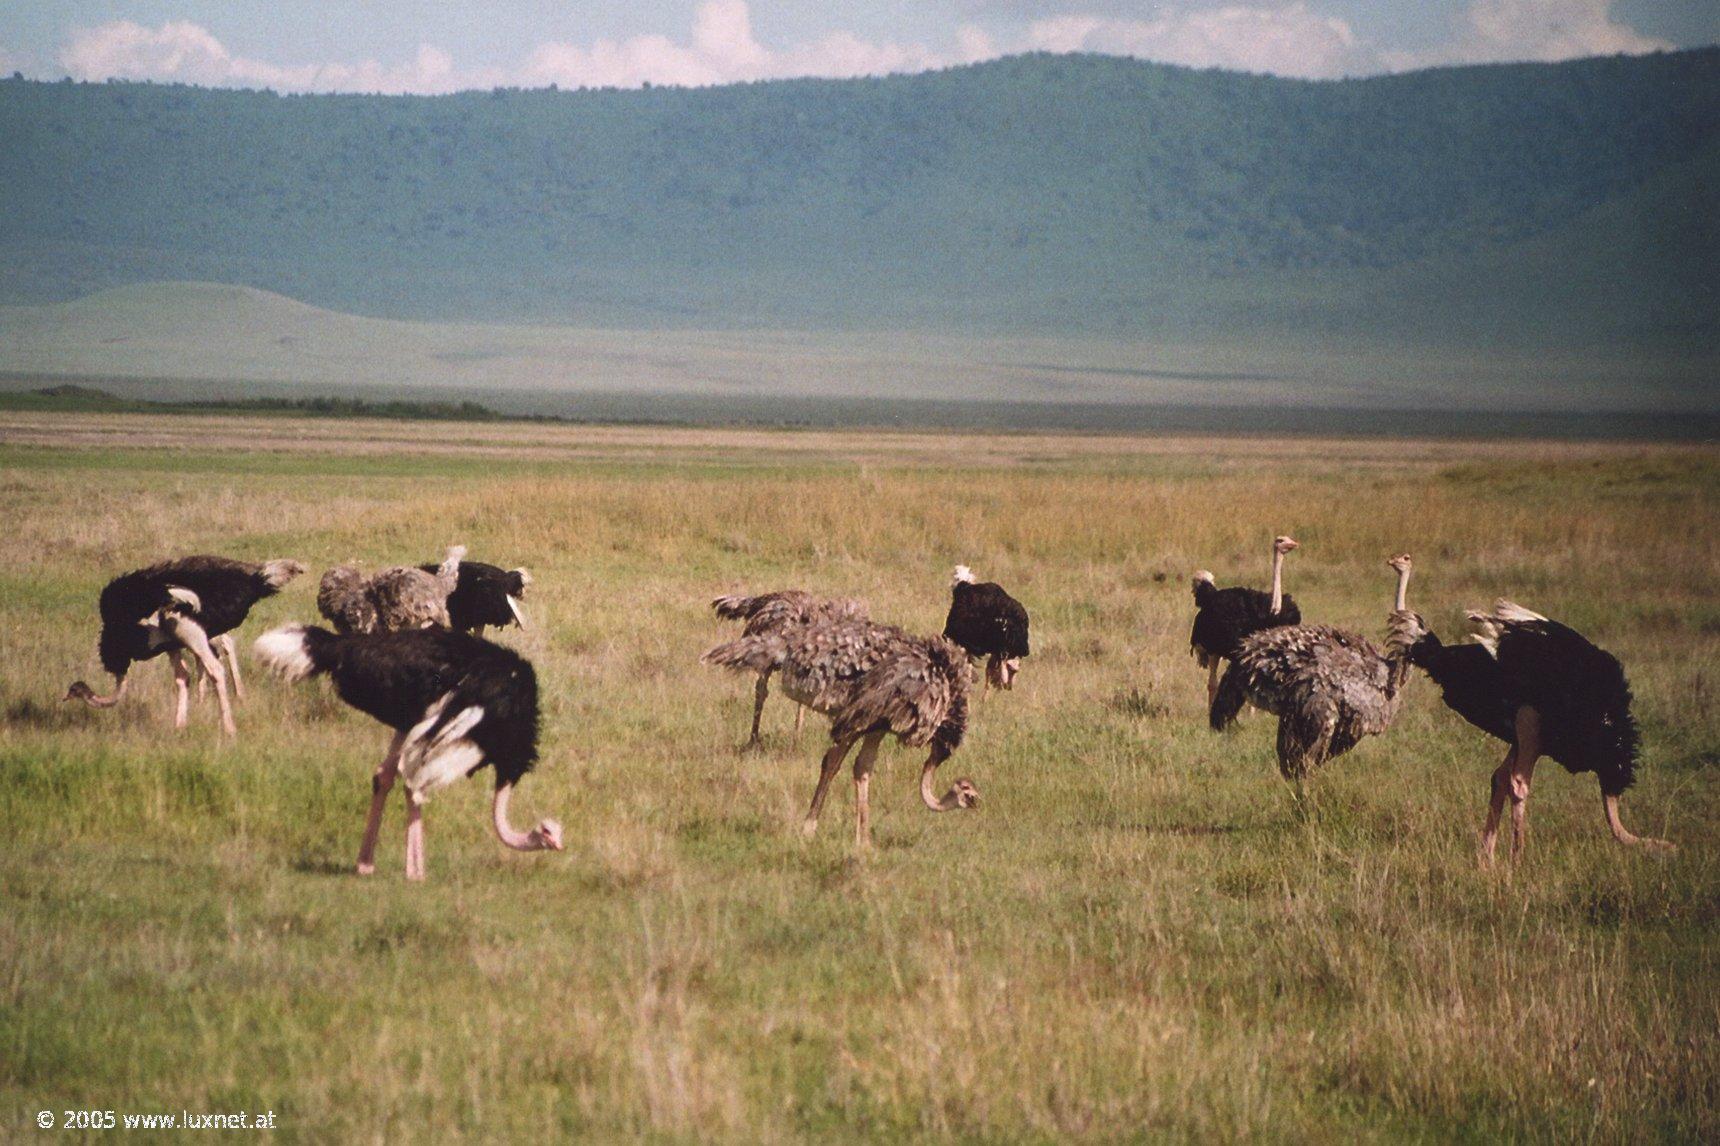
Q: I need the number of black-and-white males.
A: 6